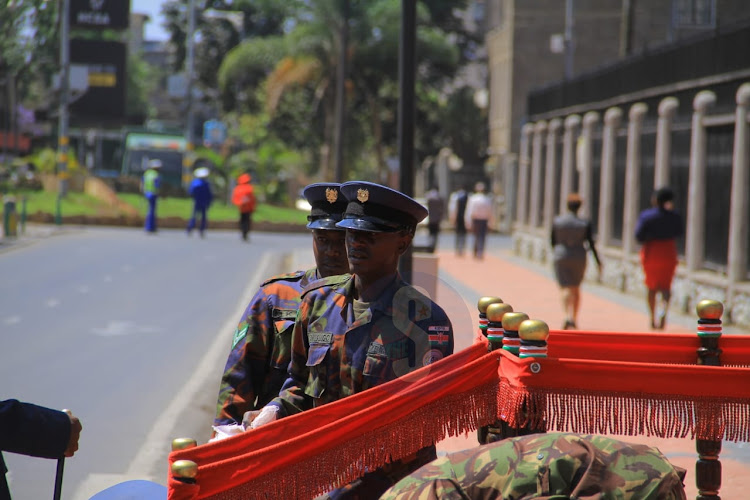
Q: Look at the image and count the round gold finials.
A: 7